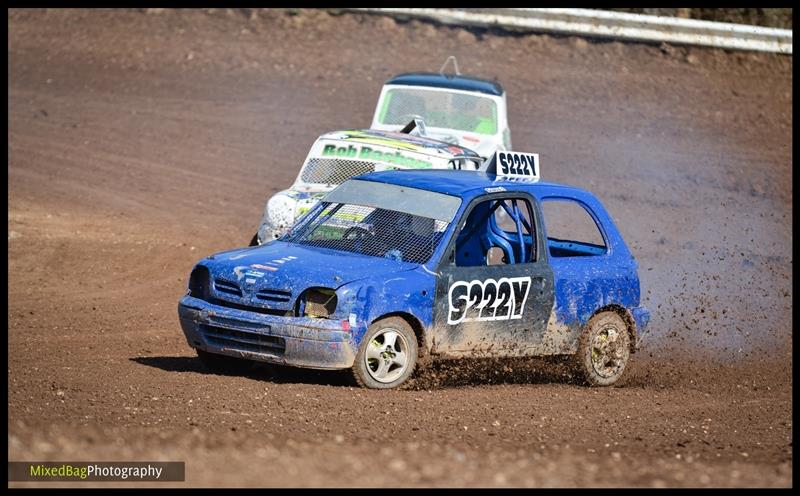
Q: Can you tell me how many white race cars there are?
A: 2